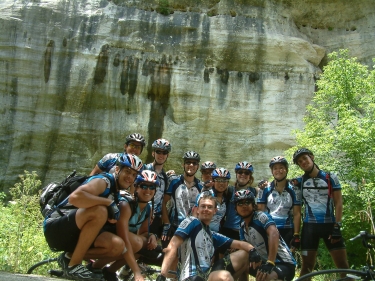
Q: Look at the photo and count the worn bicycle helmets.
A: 11